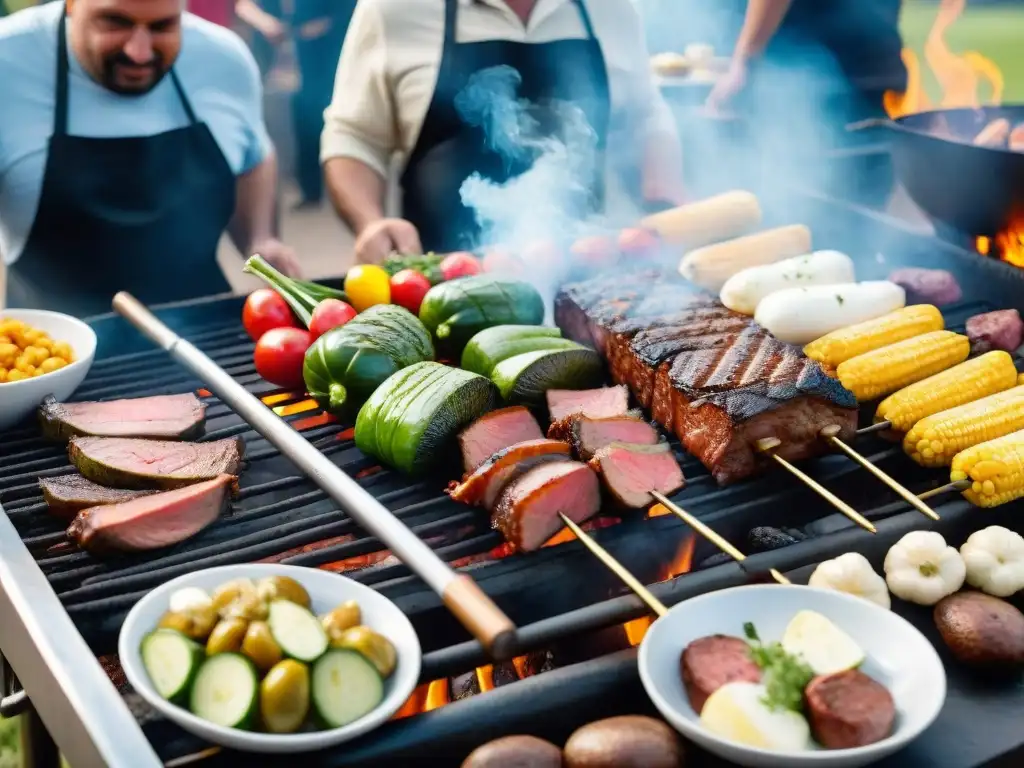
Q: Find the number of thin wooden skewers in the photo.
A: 4